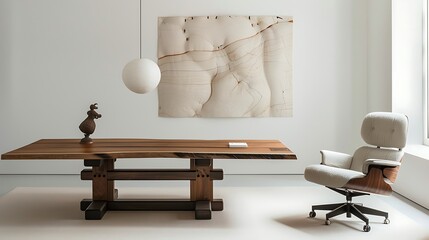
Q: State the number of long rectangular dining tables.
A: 1